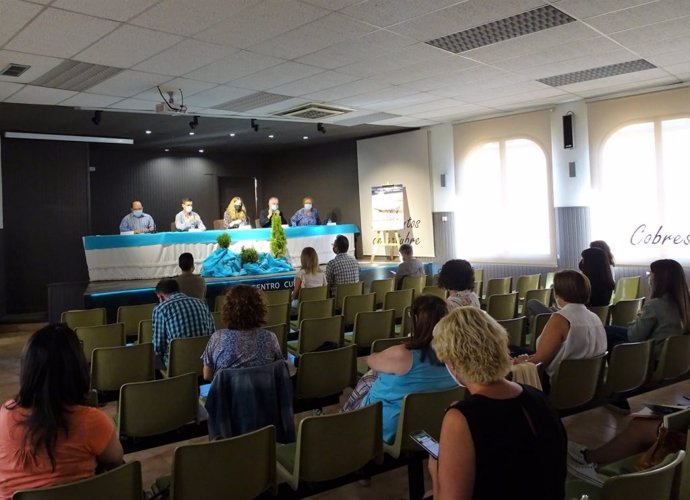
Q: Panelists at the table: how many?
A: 5